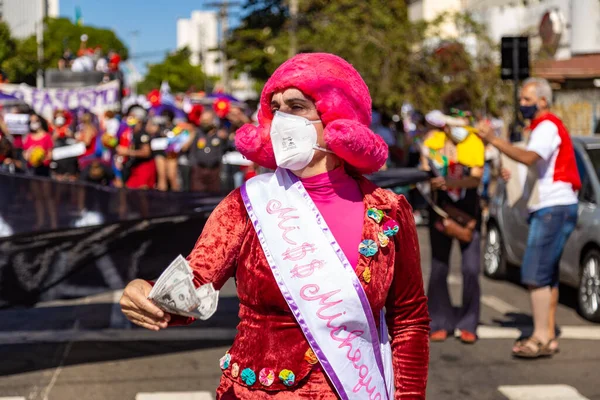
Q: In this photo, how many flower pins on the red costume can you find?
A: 11